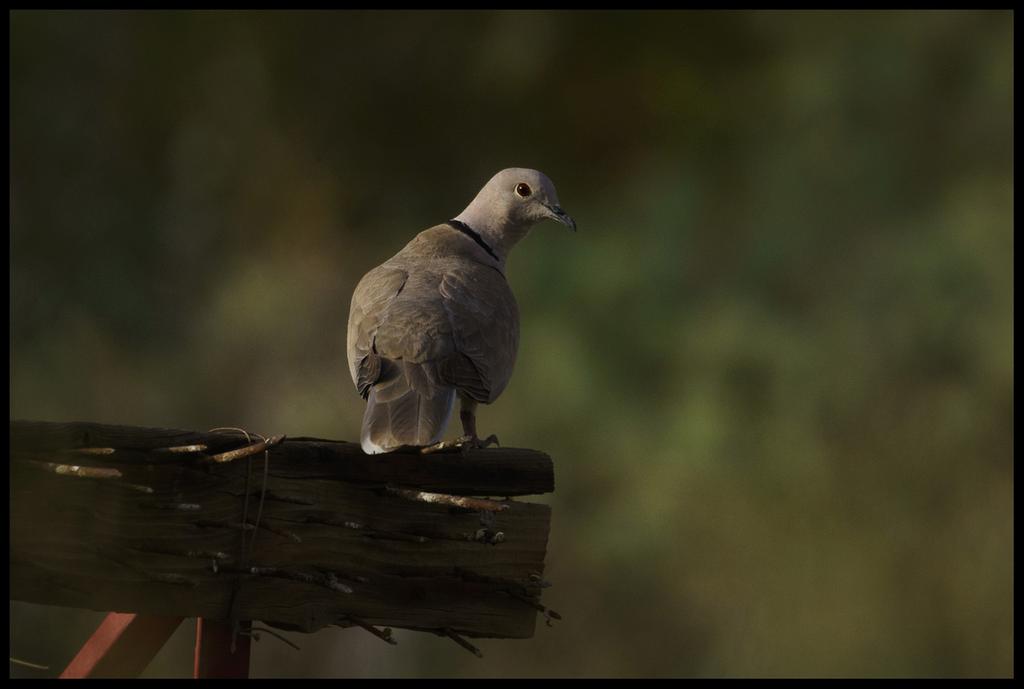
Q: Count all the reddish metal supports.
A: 2